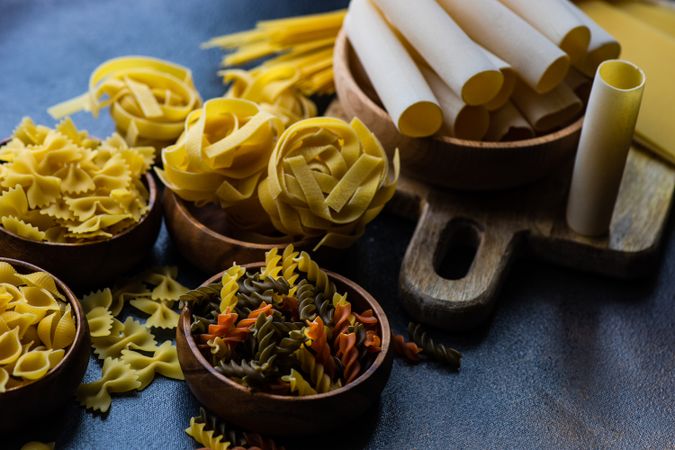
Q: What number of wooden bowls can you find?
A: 5